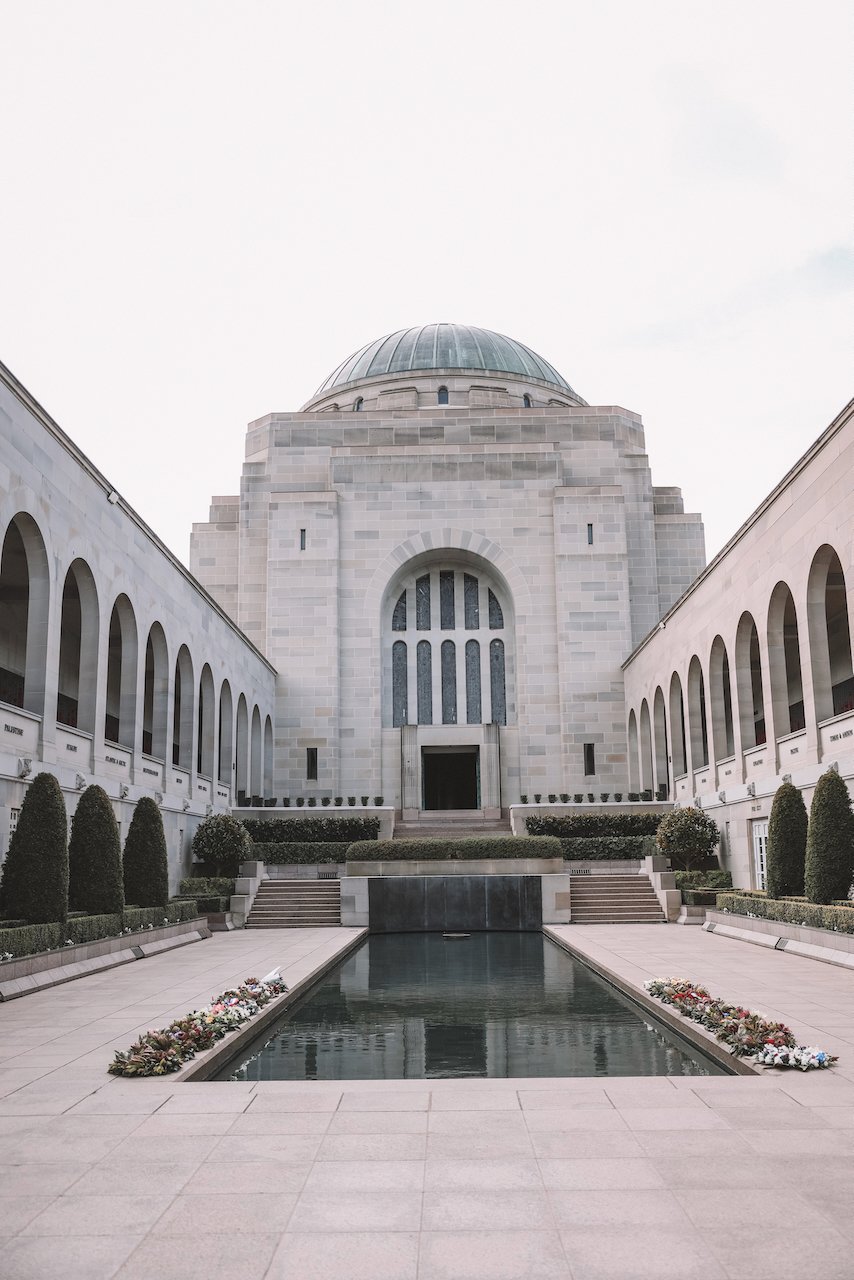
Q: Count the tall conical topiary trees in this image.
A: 5